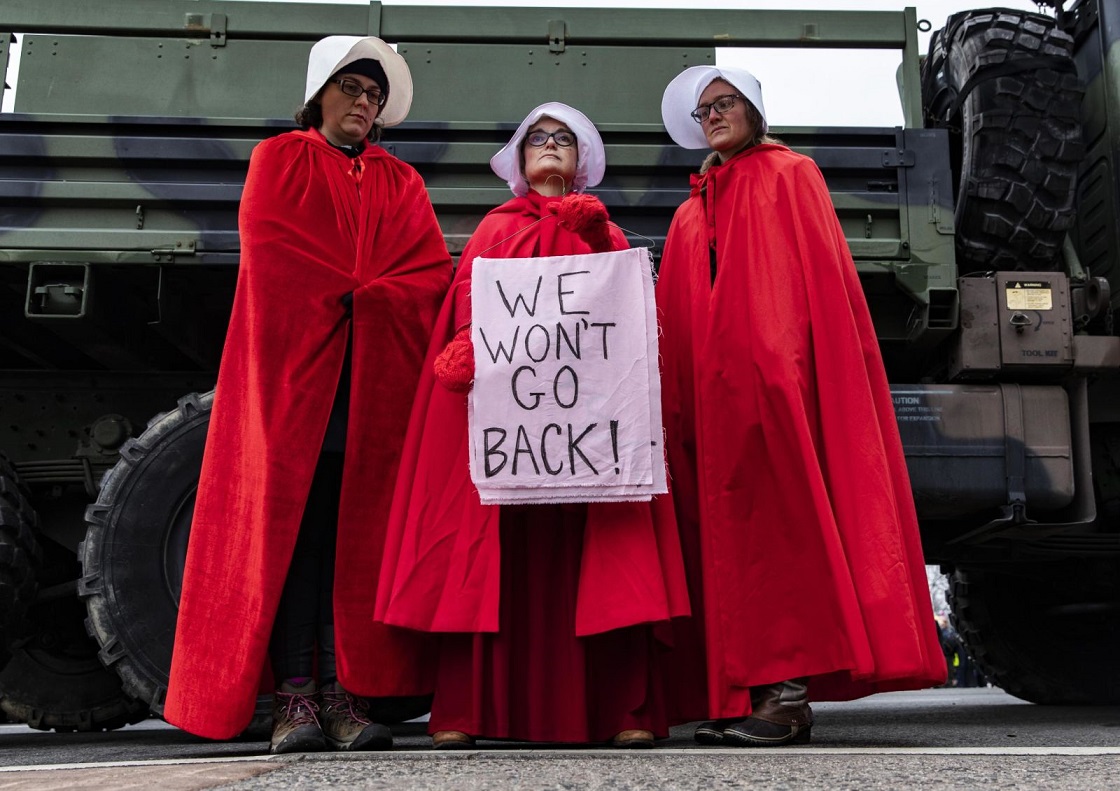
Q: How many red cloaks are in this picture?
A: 3